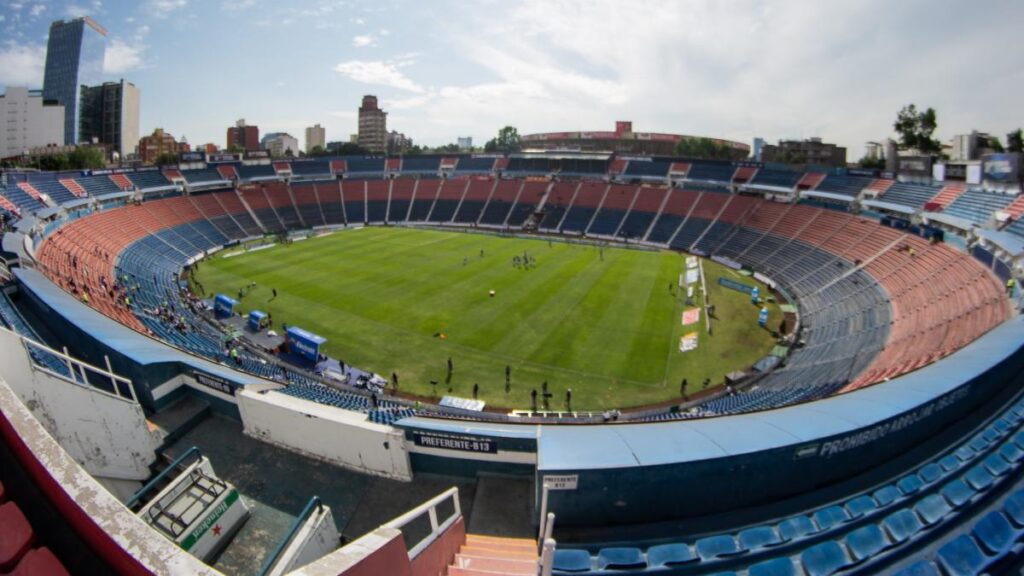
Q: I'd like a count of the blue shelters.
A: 3